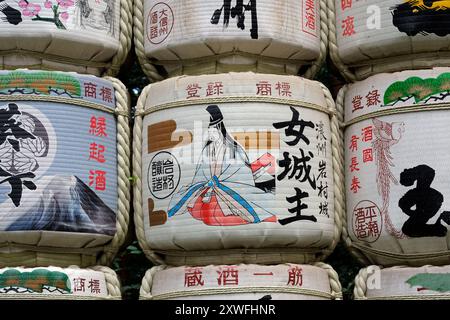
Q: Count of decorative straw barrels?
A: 9